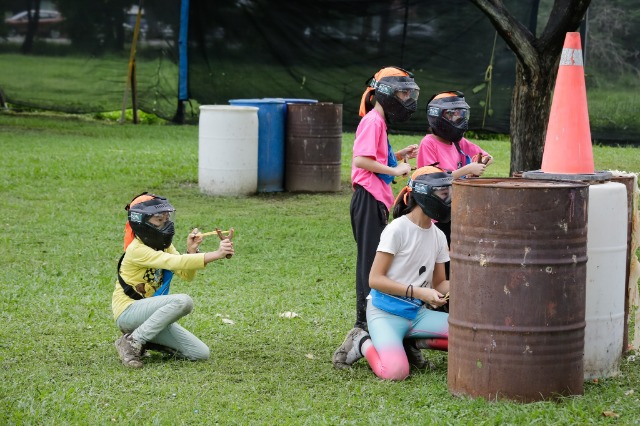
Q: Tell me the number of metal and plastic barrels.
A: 7